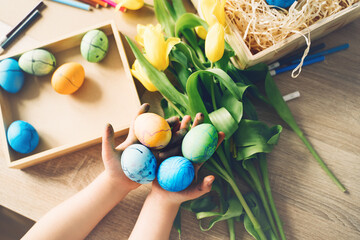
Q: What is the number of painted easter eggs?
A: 10